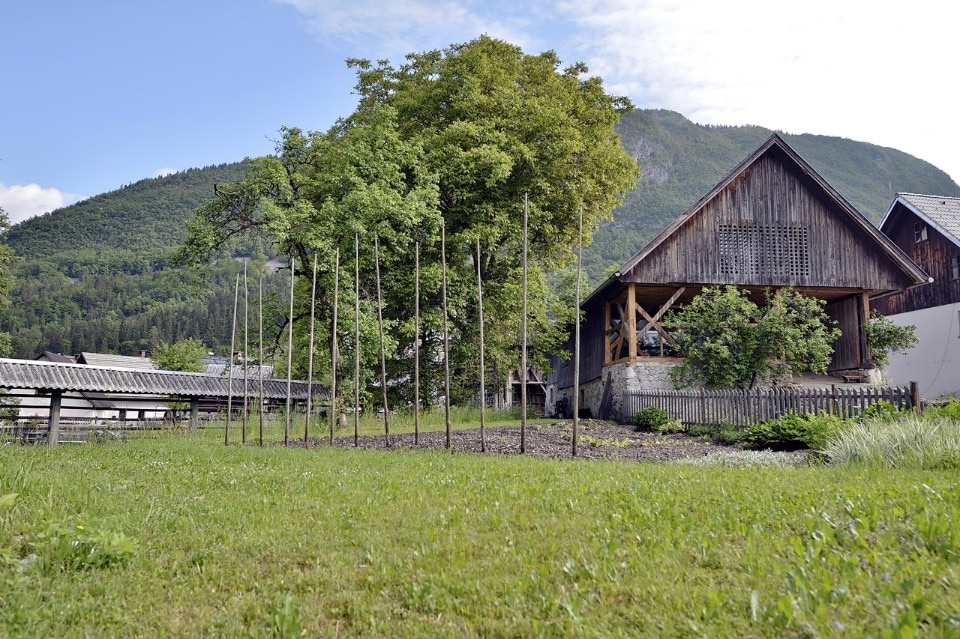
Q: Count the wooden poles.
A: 13